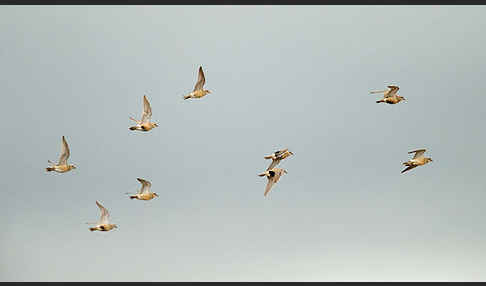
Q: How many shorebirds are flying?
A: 9